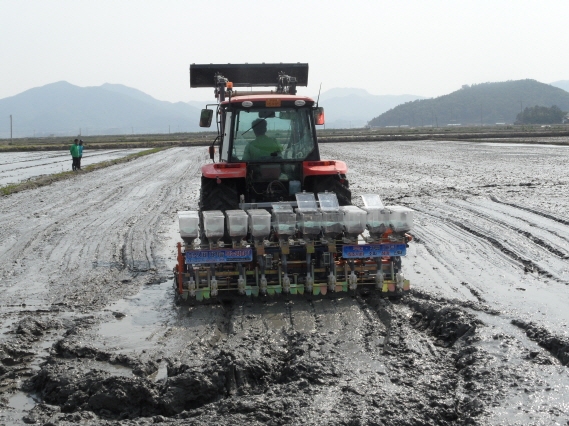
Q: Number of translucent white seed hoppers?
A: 10